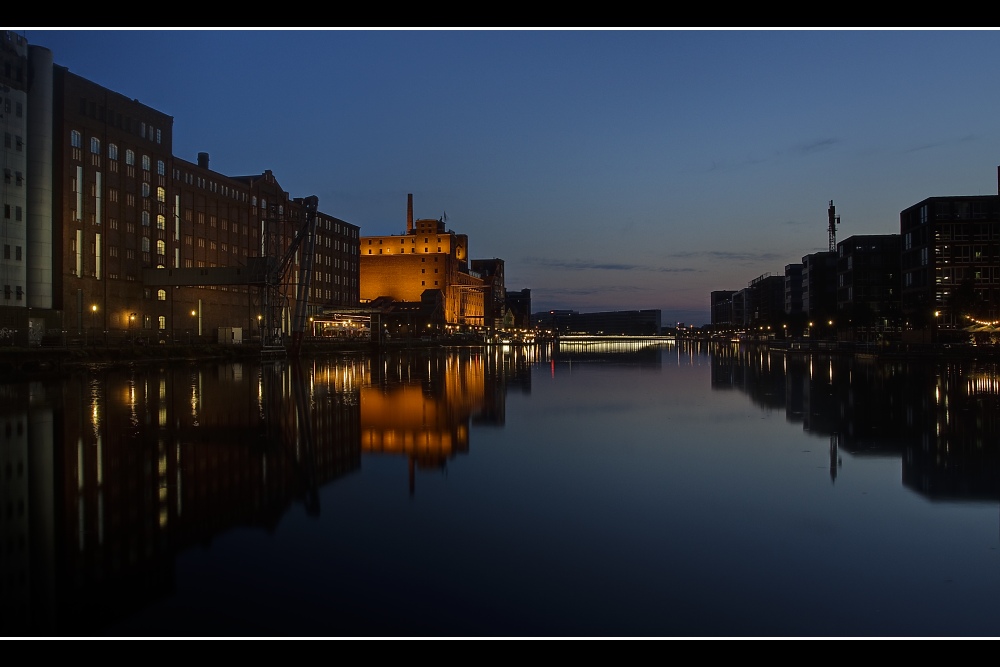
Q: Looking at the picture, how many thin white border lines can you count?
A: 2